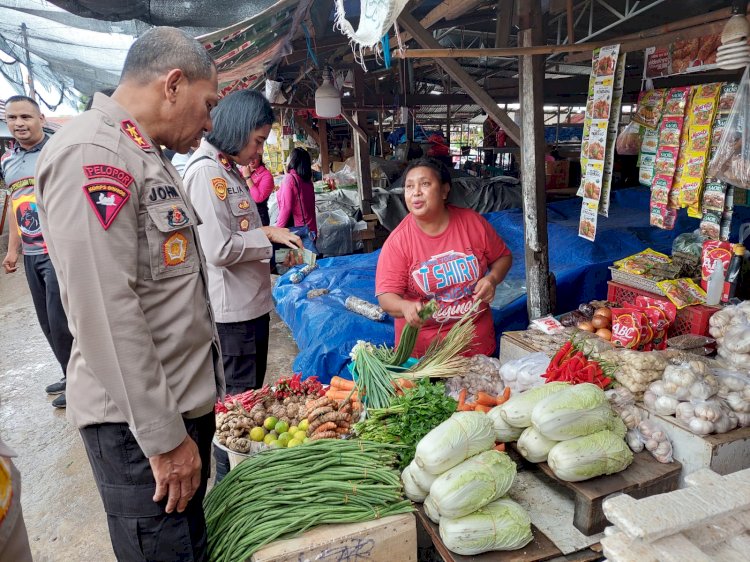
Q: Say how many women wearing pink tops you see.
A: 2